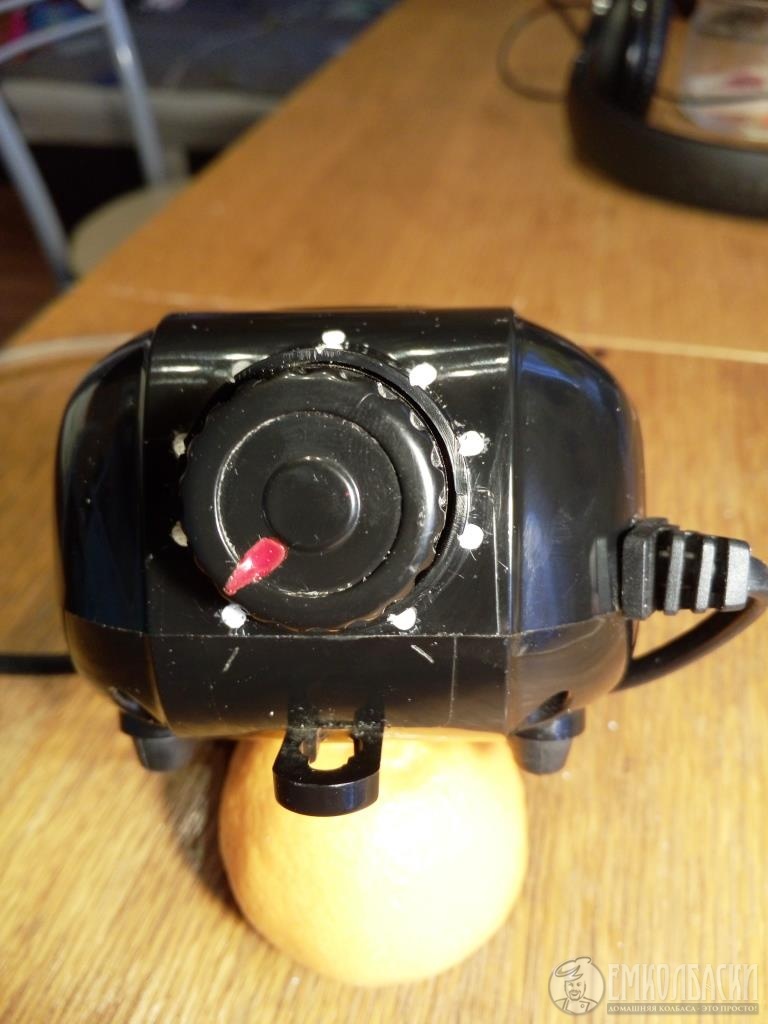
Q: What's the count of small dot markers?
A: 9